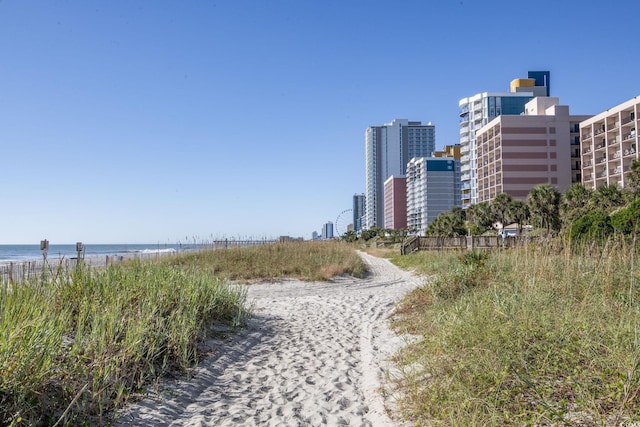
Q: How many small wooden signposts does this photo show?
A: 2